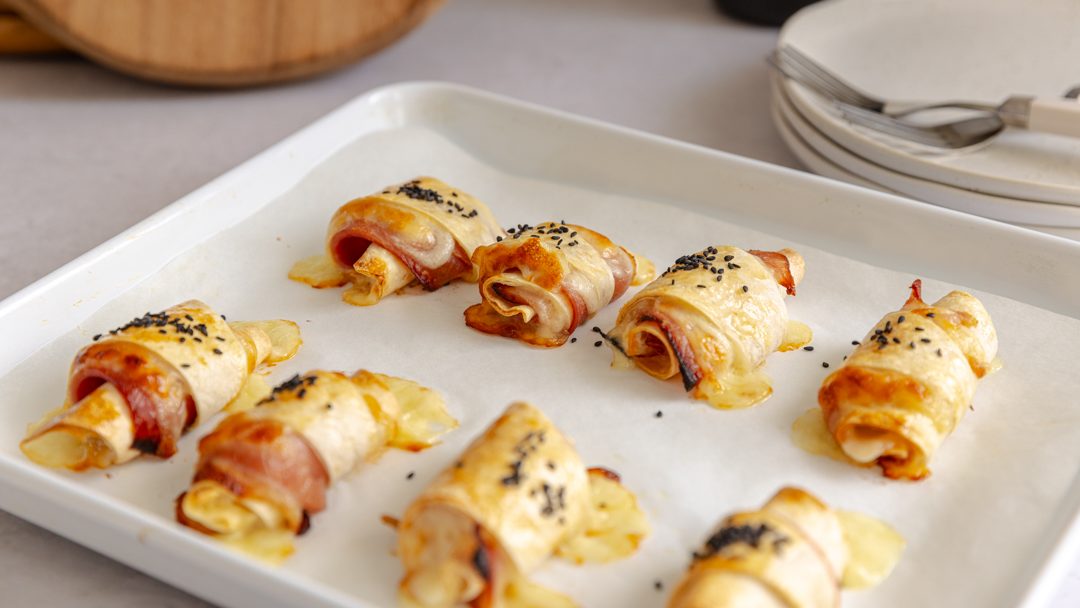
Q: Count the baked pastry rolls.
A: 8